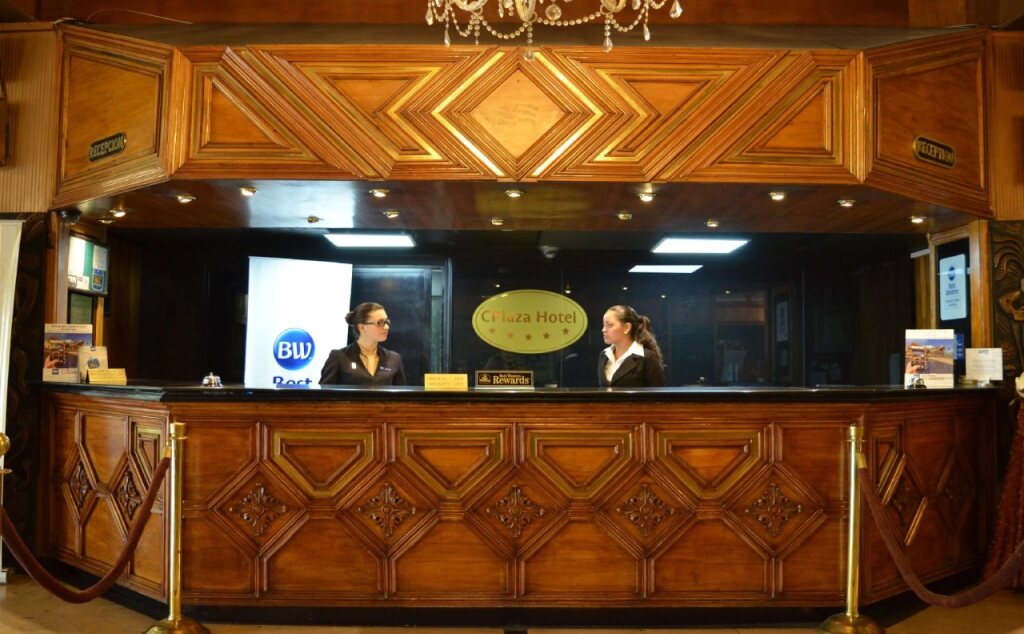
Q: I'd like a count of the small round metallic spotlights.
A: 15